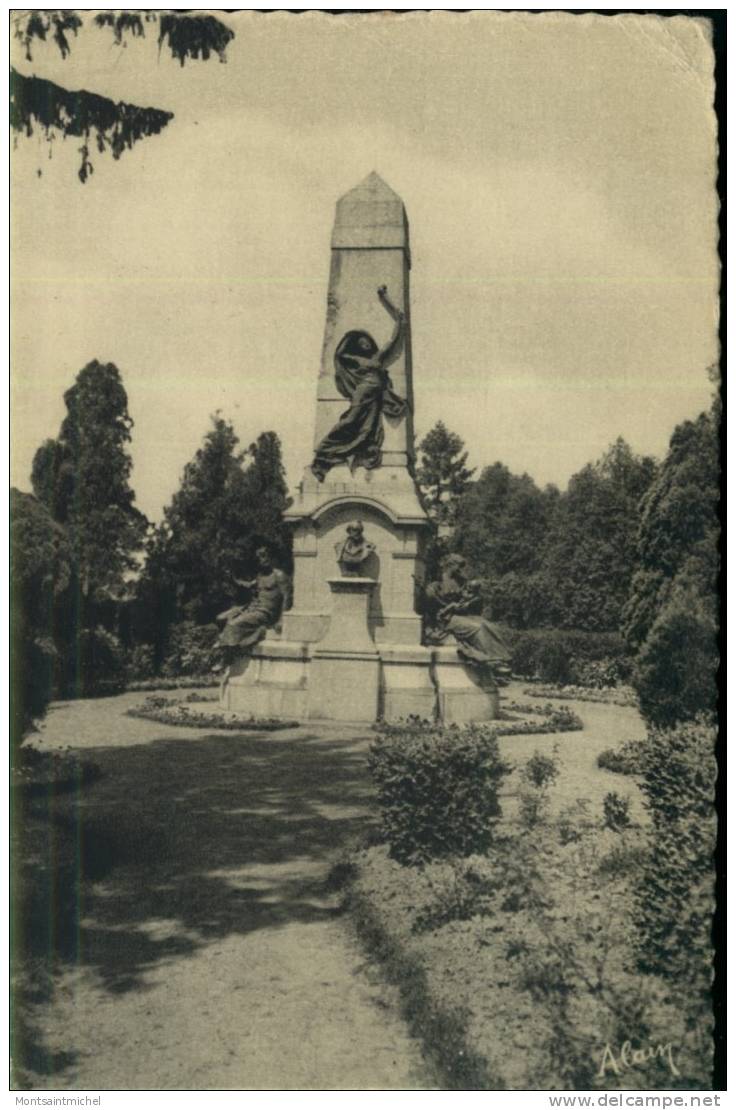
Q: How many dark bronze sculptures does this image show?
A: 4